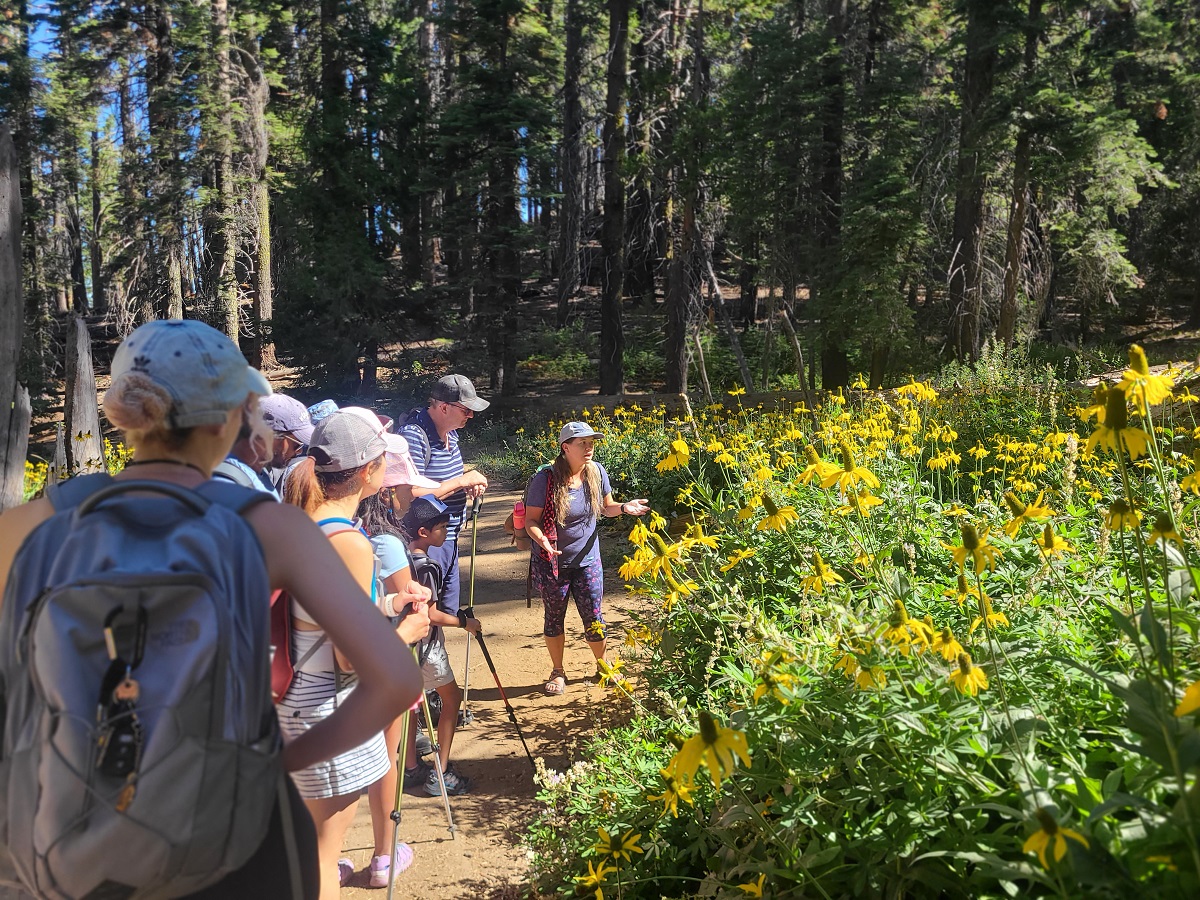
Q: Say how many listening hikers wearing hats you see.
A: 7